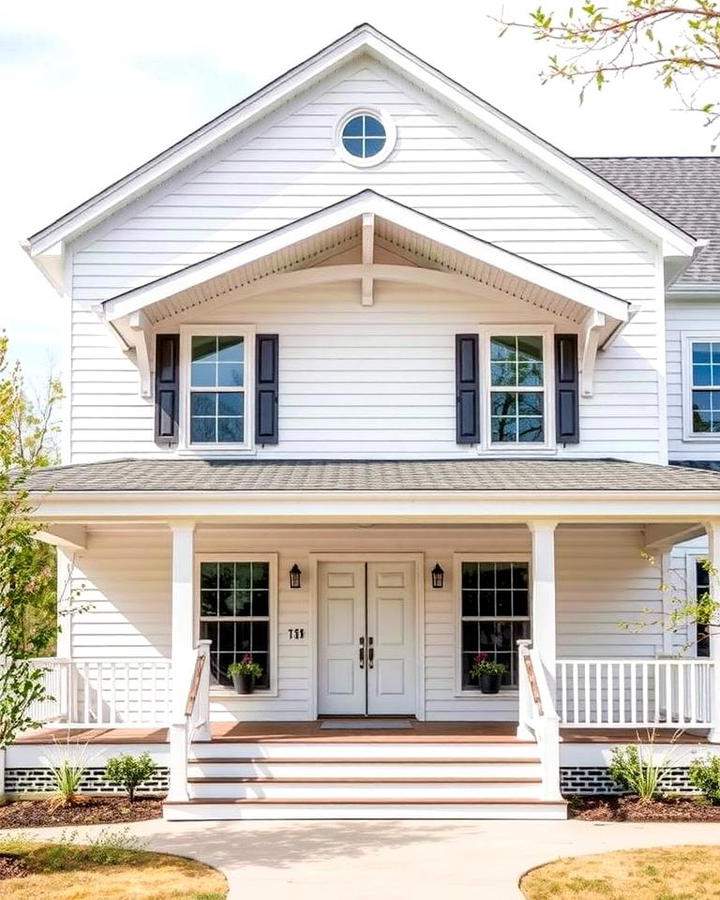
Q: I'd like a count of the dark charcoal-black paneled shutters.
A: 4